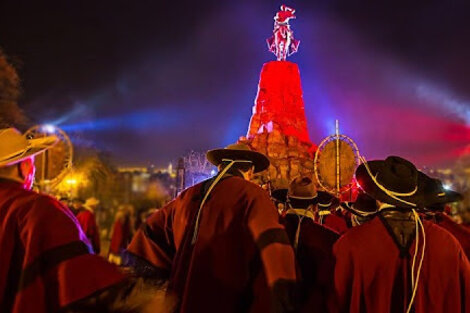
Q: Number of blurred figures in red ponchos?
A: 2